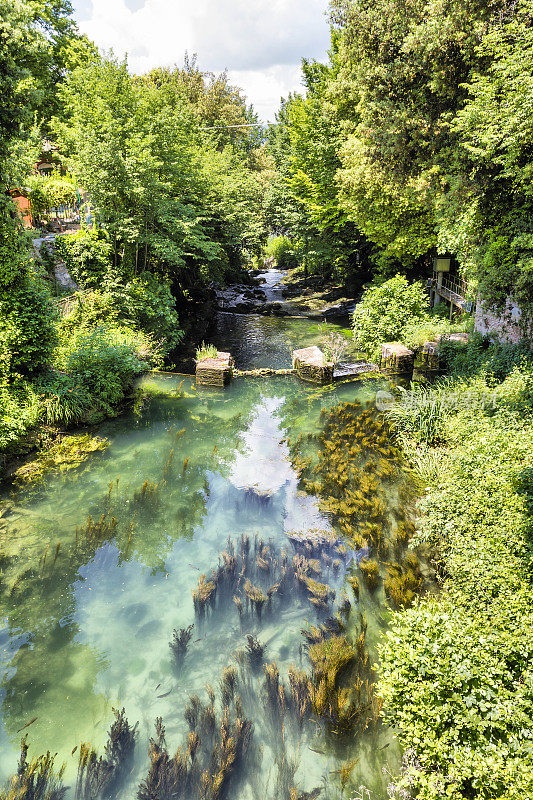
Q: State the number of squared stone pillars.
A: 4